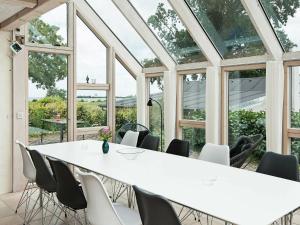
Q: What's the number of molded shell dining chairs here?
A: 10